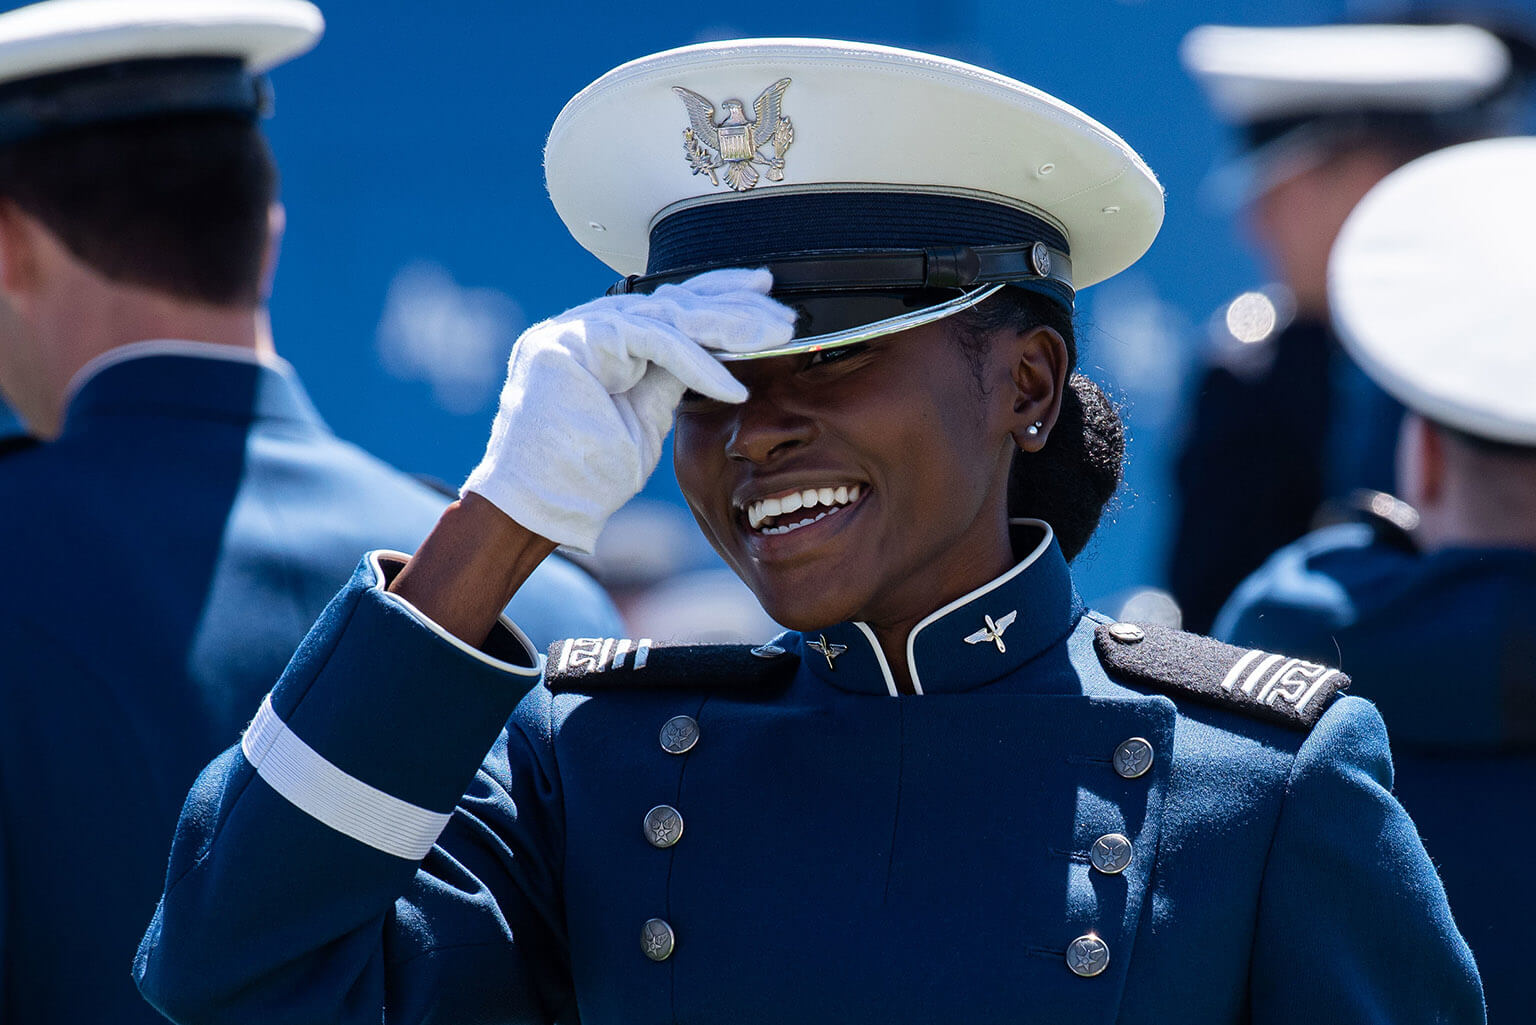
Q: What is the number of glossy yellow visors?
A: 0